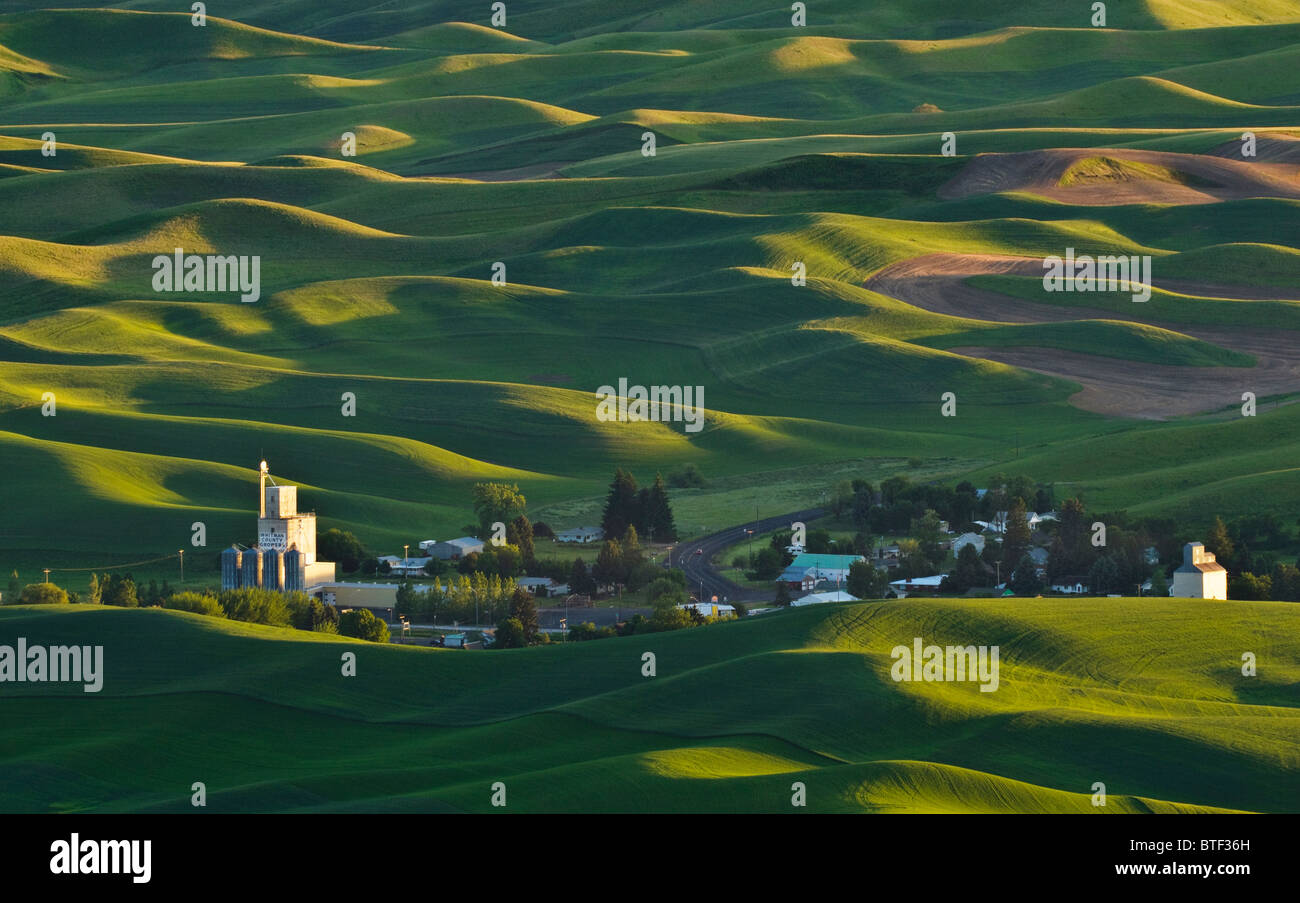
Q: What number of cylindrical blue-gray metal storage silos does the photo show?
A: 4